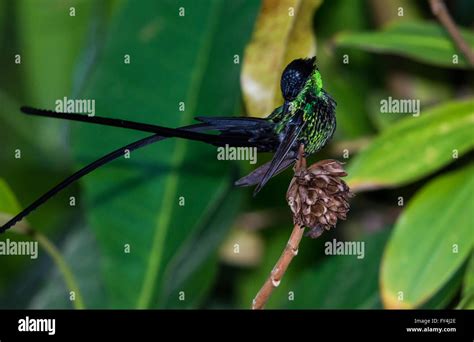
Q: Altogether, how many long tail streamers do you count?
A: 2